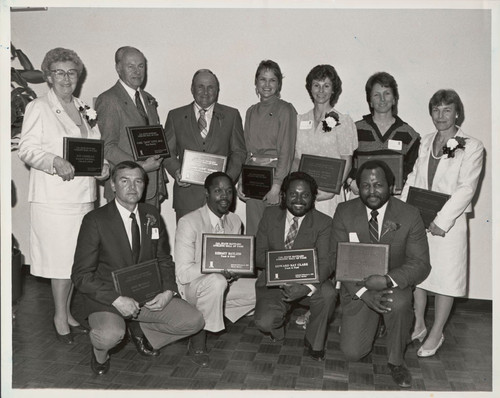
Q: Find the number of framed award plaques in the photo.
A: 11